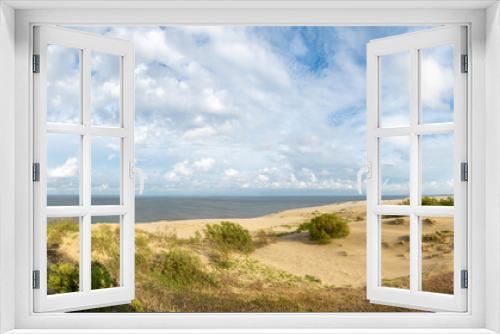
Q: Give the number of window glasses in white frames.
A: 12